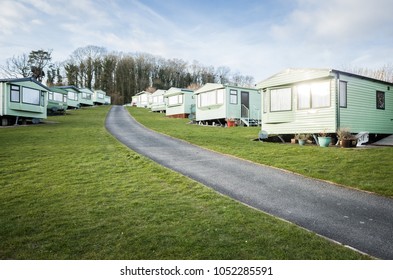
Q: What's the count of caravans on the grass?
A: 12